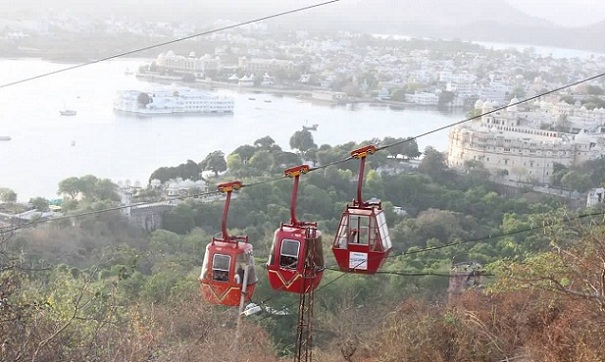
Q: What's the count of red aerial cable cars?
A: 3